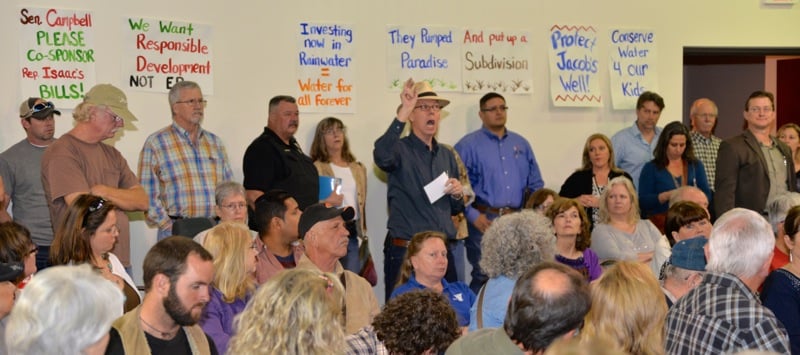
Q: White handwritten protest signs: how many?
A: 7